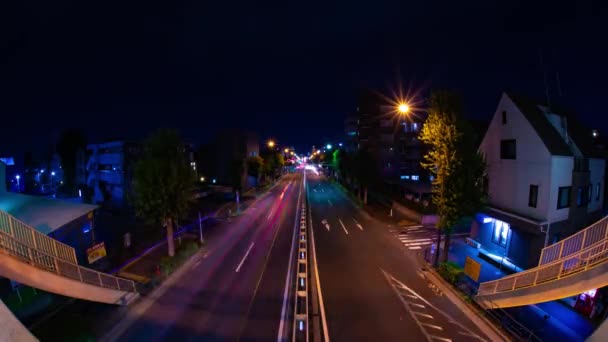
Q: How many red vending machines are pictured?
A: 1